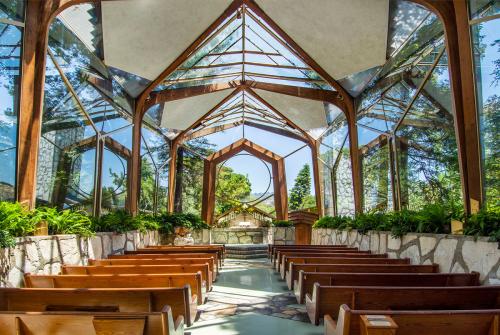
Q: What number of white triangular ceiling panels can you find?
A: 4